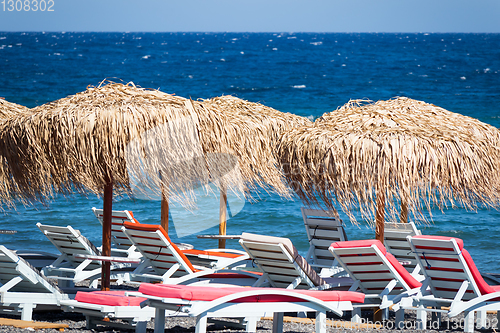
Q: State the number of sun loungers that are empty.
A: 11